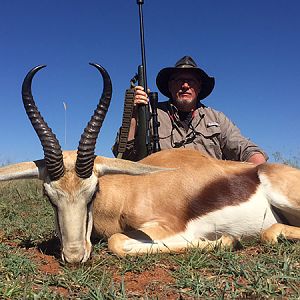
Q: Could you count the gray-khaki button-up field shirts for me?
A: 1